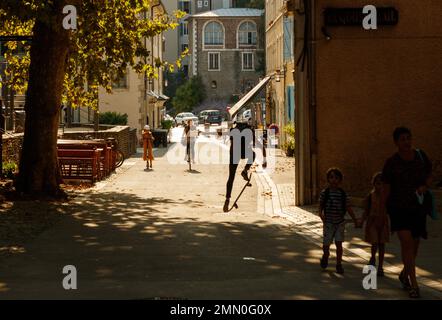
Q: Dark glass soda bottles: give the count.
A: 0